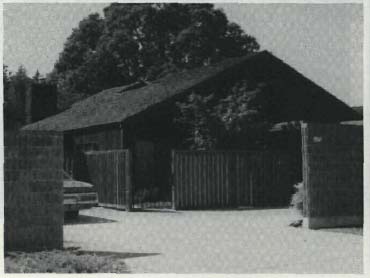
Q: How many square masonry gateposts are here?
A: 2